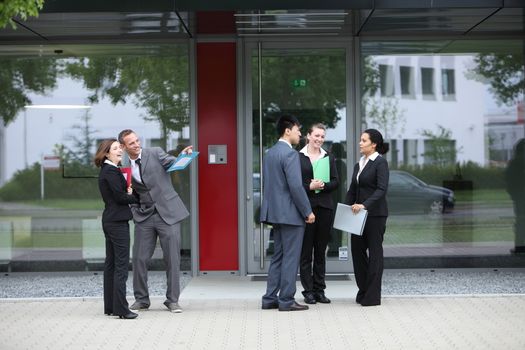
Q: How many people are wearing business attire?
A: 5